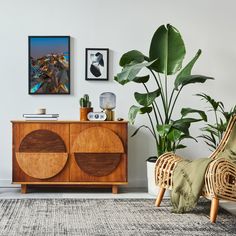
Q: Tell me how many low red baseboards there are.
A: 0